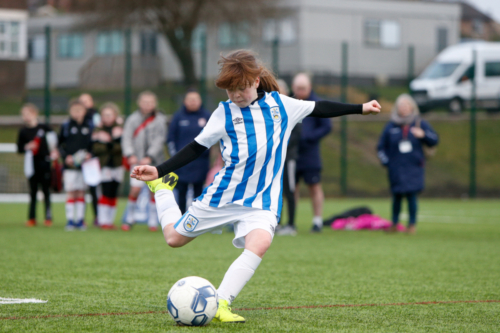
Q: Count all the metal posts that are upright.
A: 7